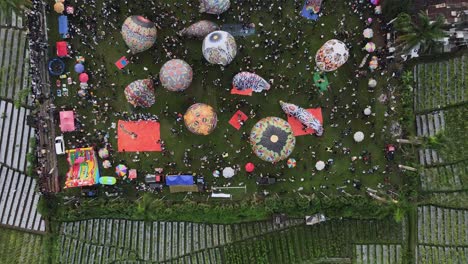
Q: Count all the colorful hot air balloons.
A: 11